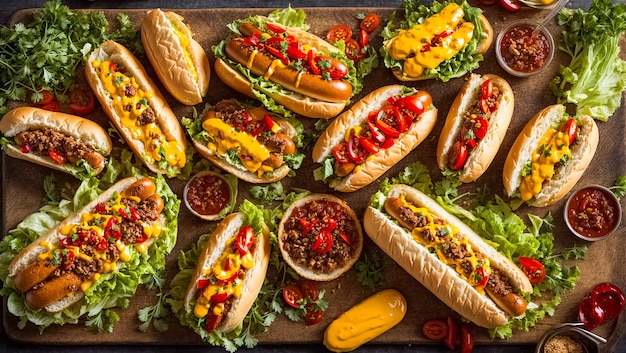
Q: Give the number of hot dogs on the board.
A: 12